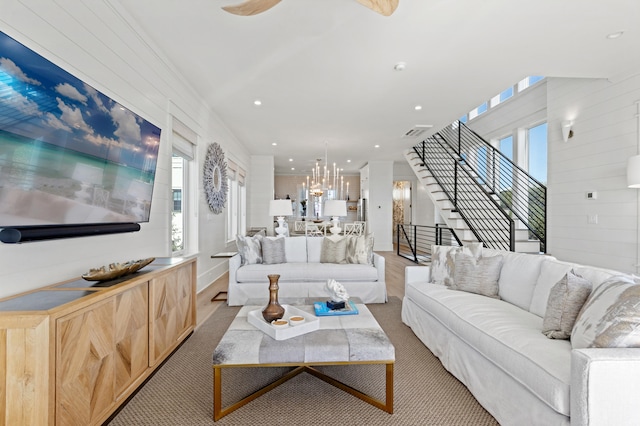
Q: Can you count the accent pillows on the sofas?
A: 8